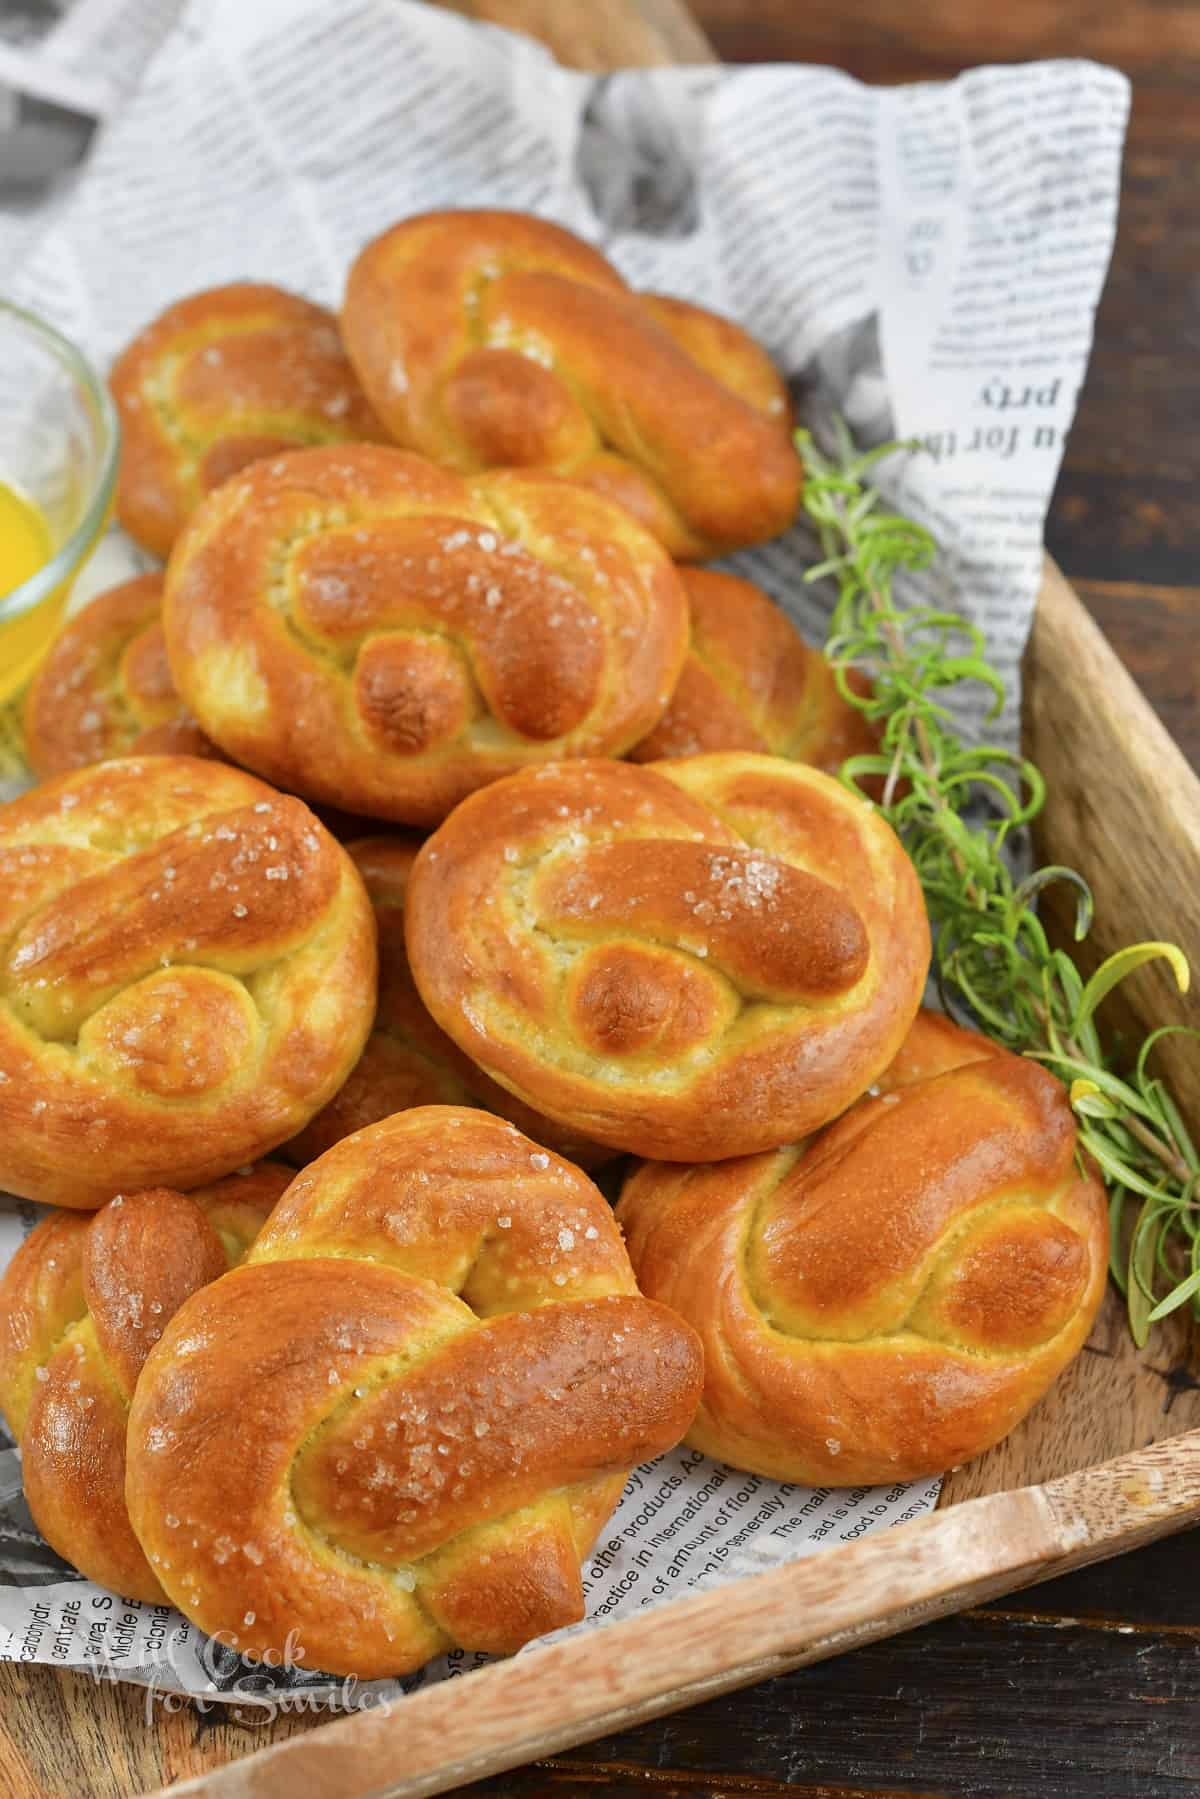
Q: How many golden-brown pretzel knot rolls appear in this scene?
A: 11